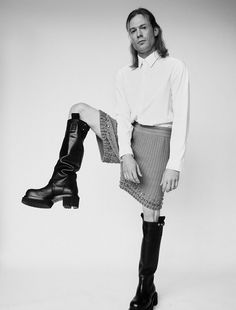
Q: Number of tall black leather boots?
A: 2